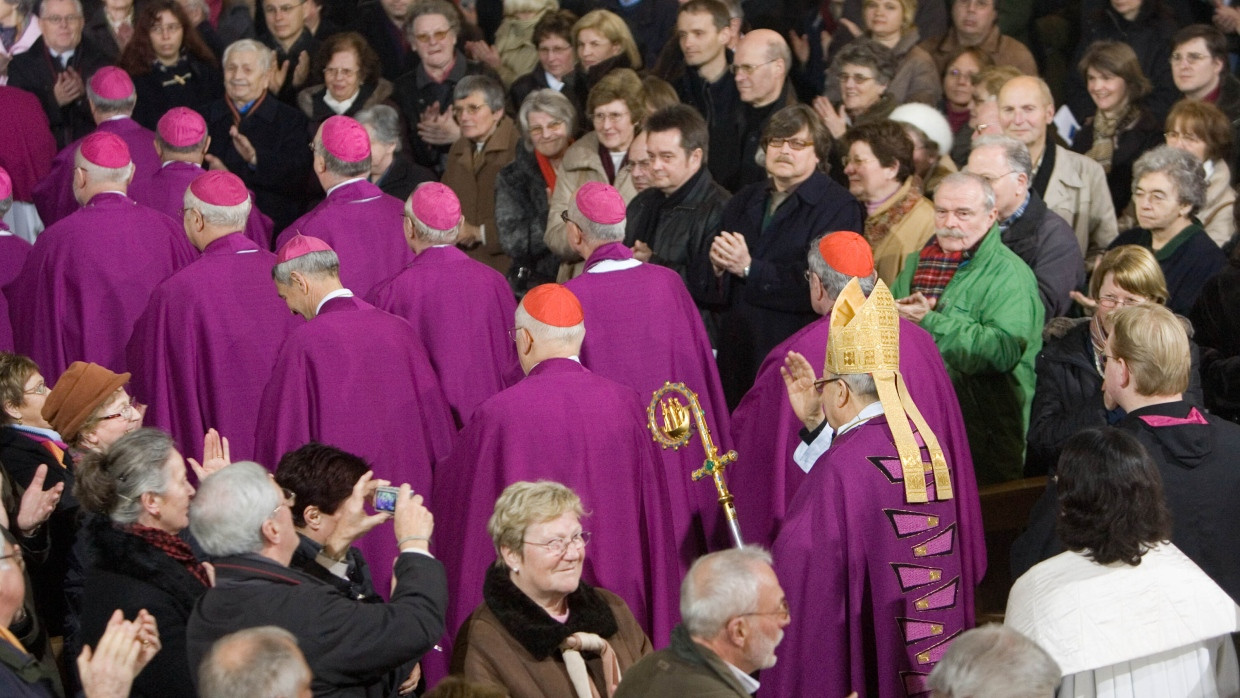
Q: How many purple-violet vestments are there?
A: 12